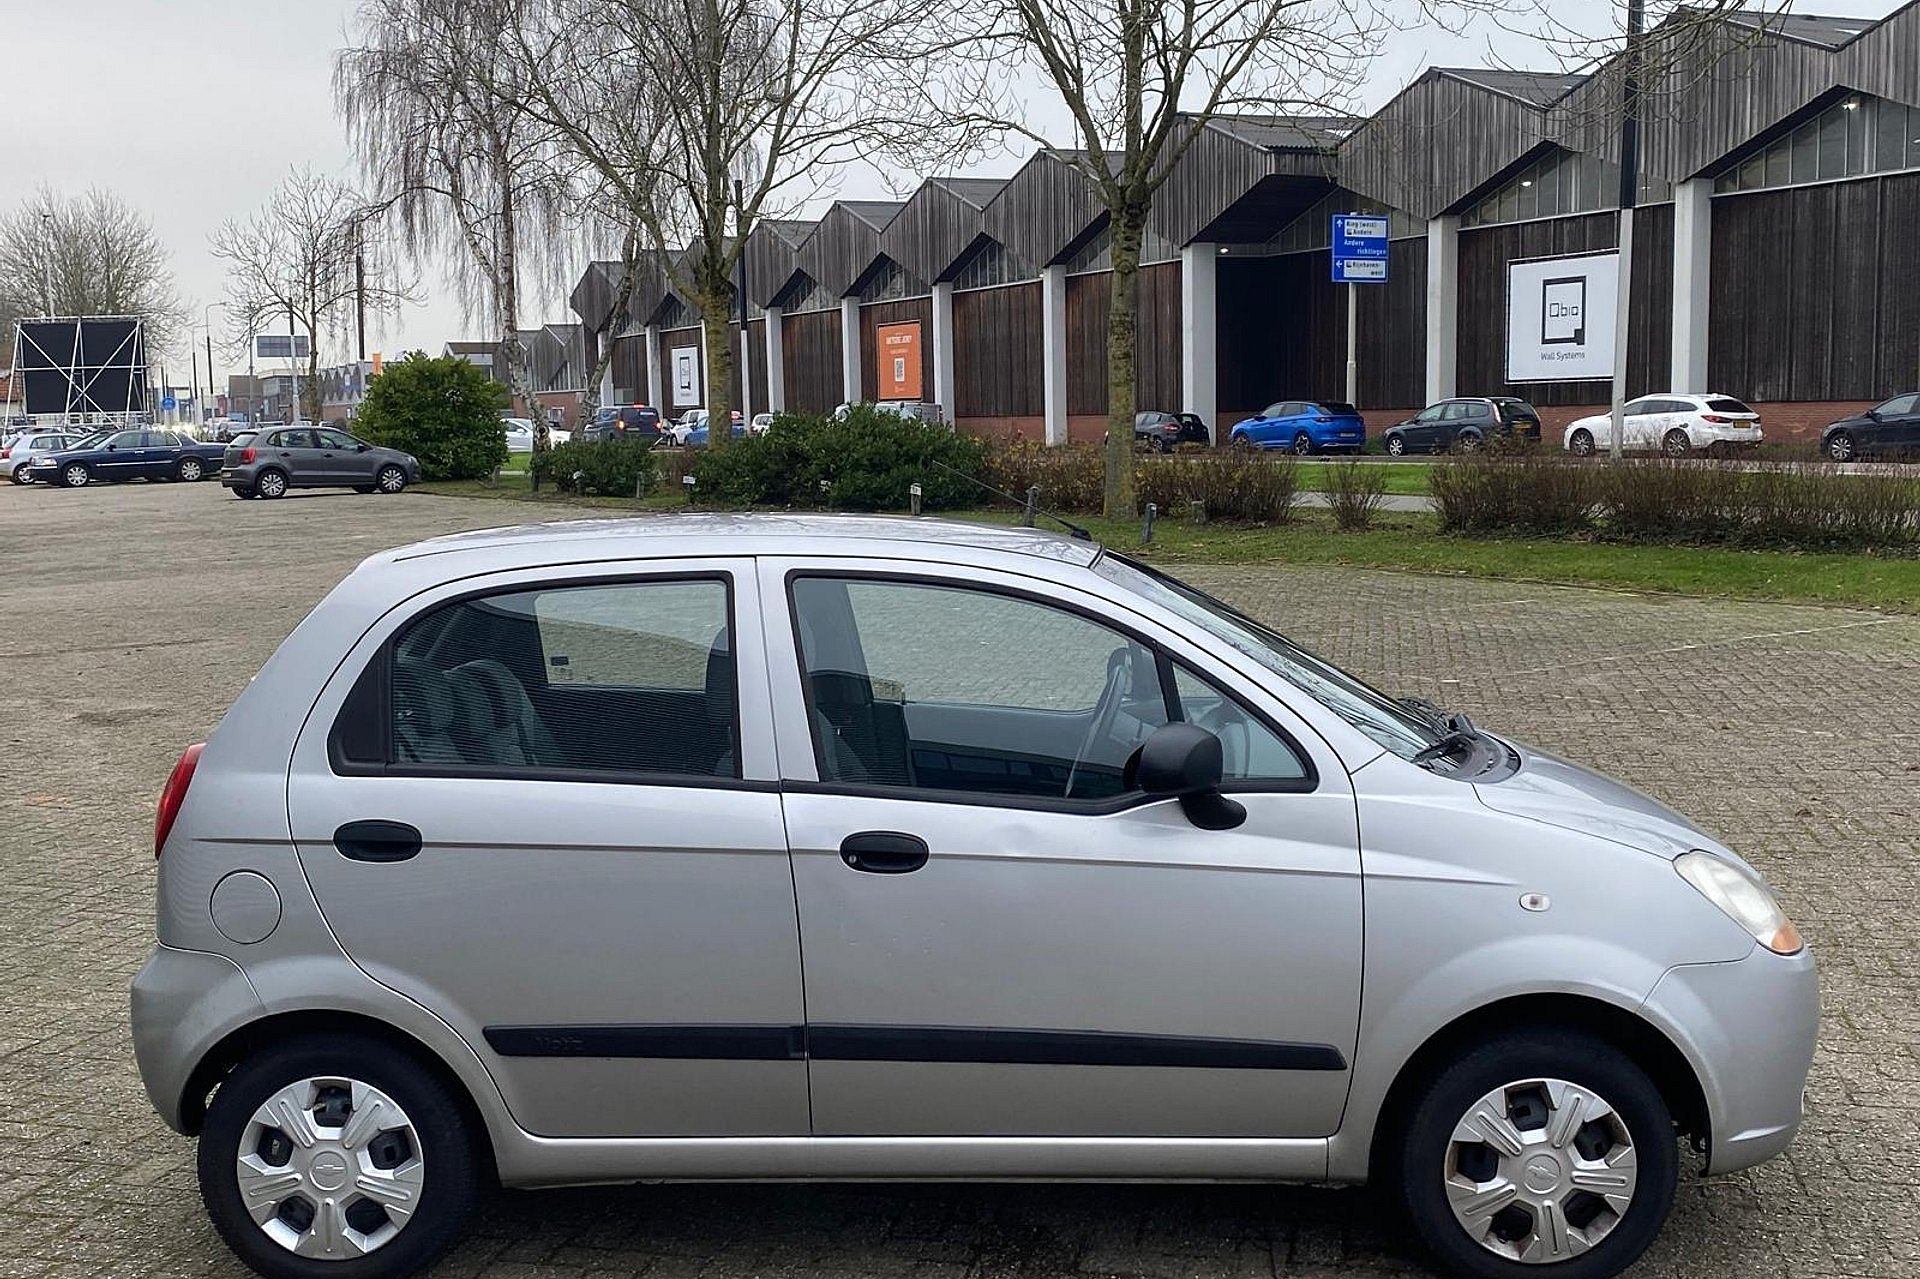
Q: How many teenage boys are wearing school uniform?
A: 0